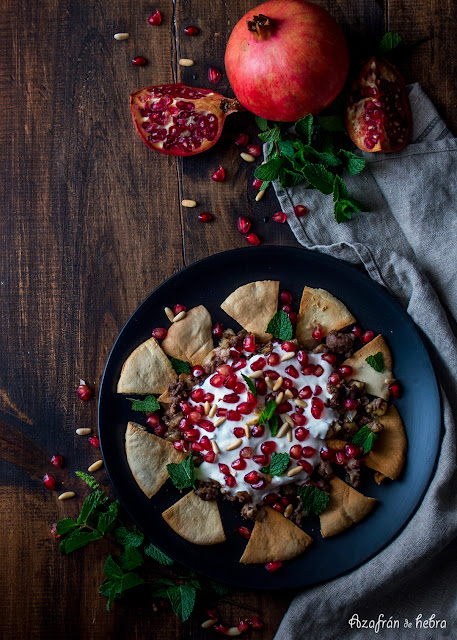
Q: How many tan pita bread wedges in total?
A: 10